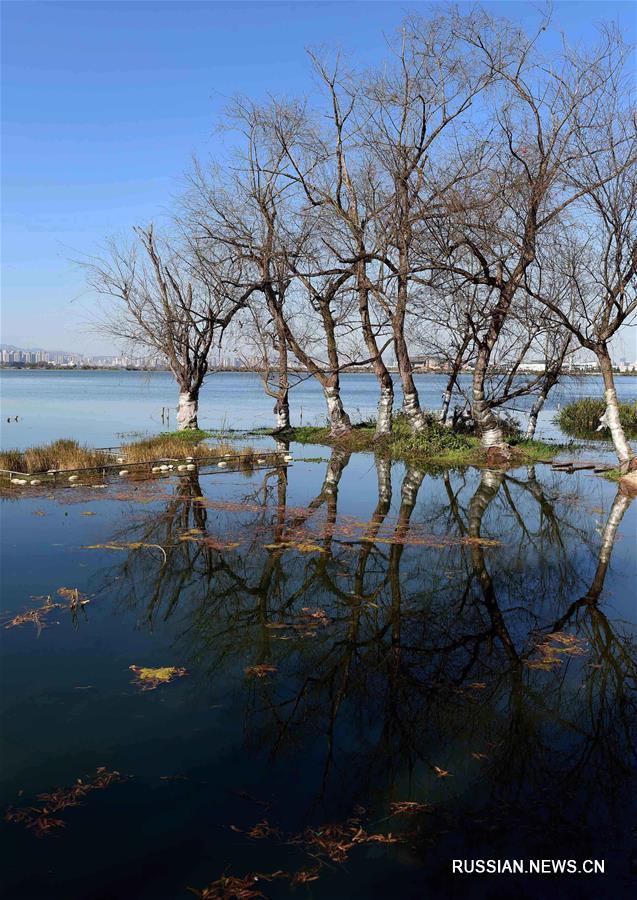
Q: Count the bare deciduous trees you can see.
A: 9